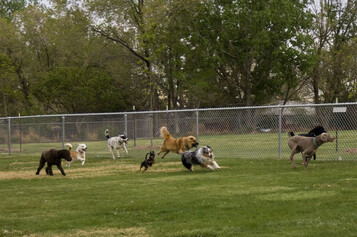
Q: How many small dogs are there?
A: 1